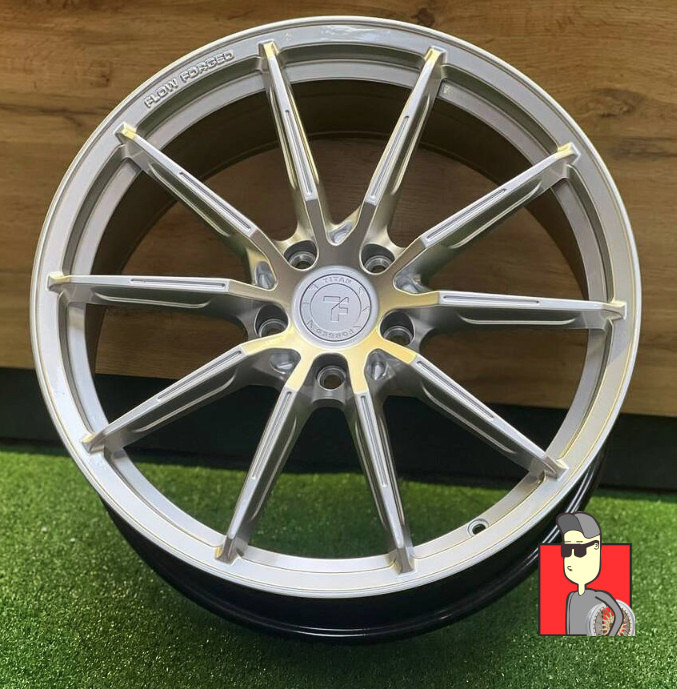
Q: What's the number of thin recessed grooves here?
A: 10